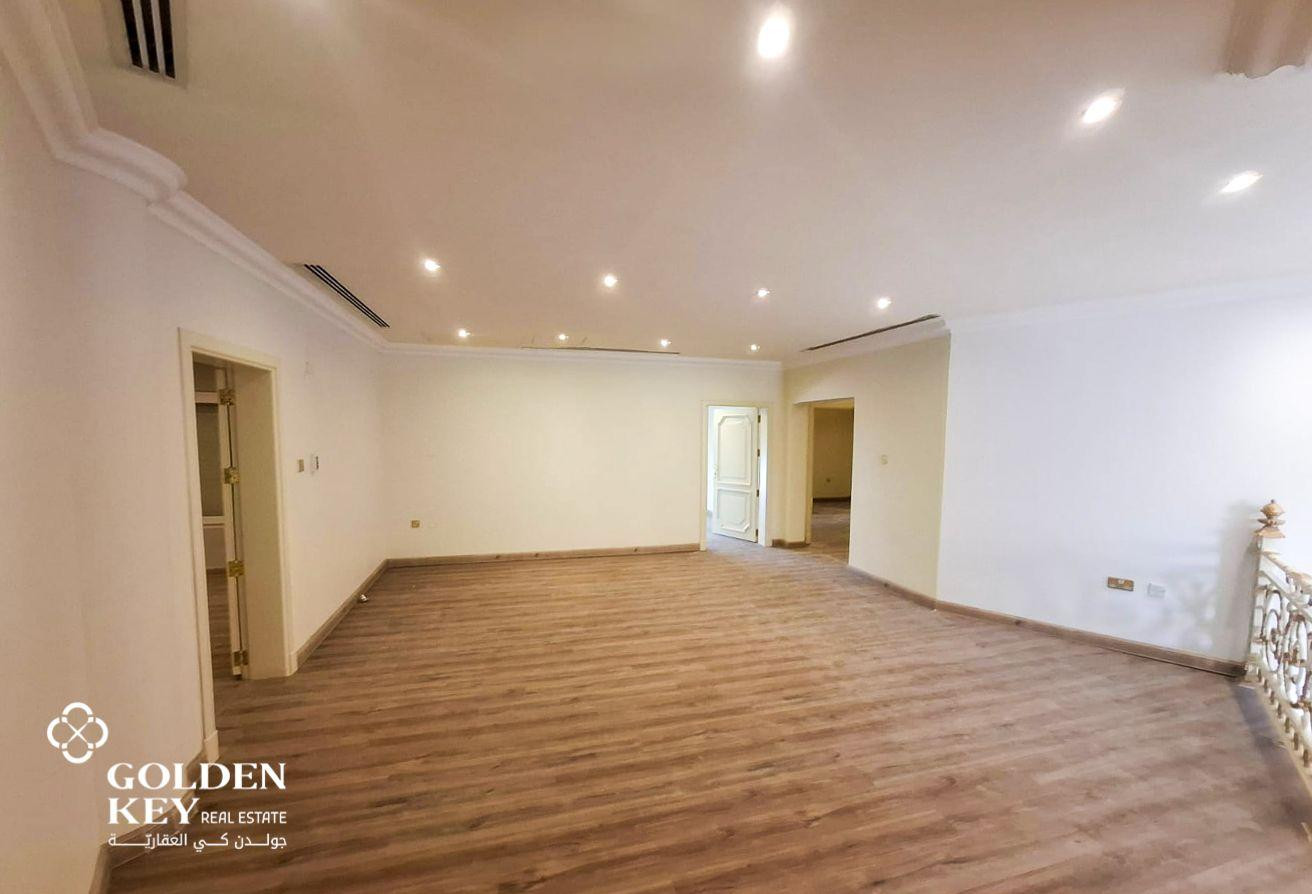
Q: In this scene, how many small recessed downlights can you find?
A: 11